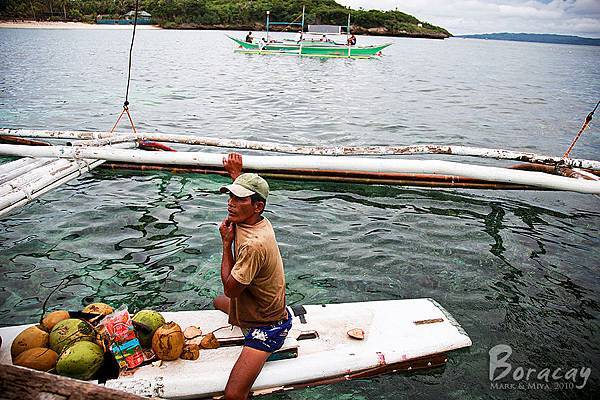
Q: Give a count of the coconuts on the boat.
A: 8